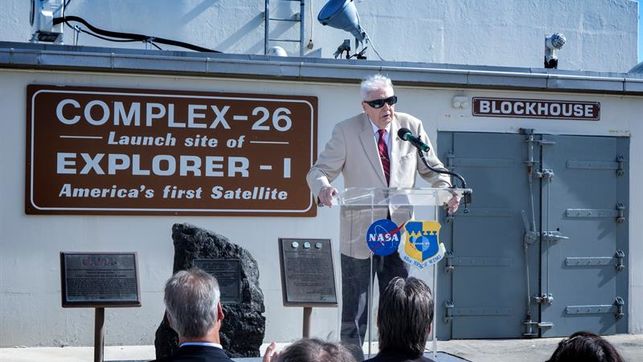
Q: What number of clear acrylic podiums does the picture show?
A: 1